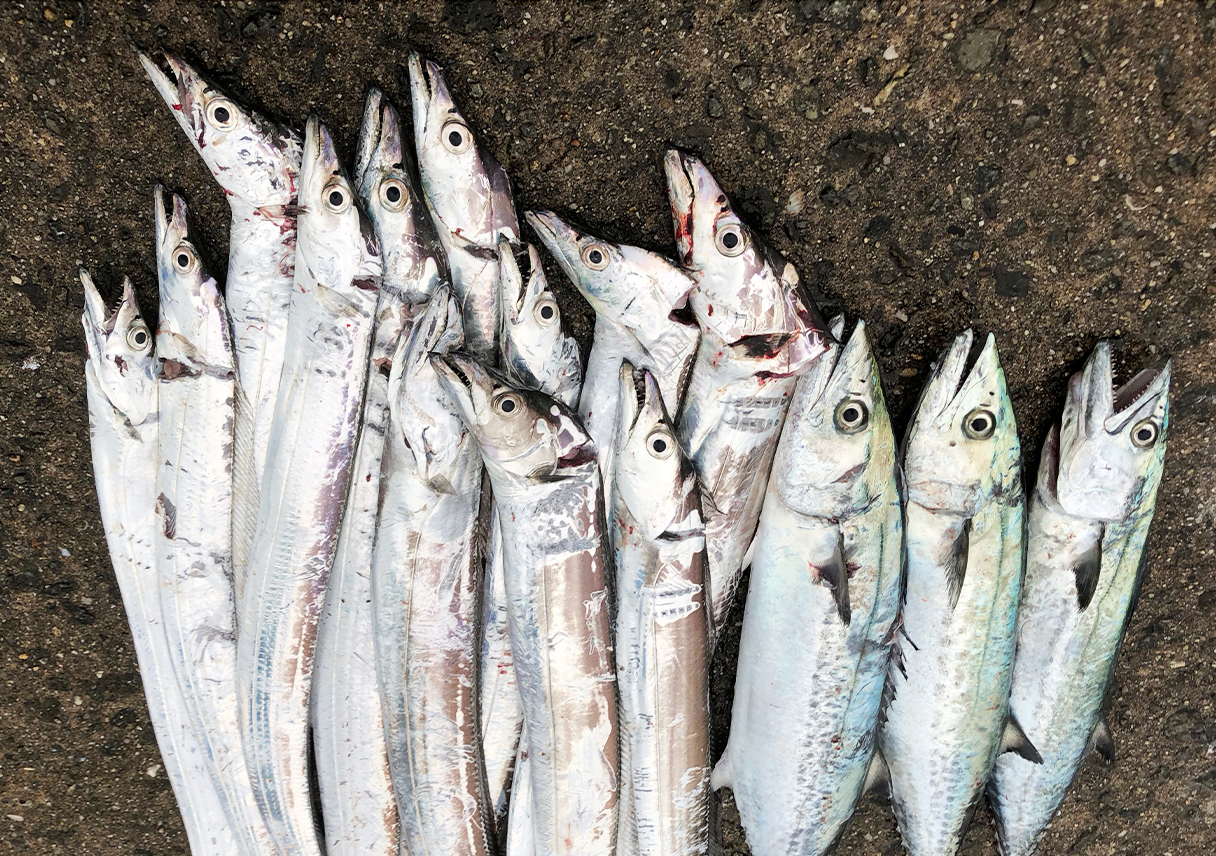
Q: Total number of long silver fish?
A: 12